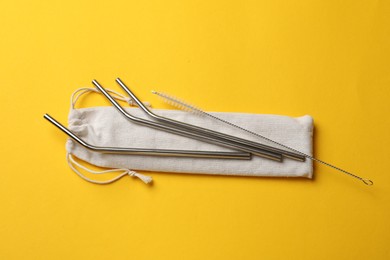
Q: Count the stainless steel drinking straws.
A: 3